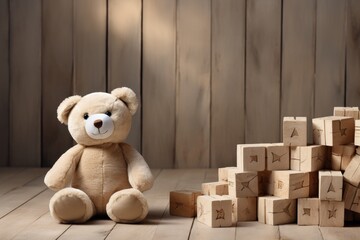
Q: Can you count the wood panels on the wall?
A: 12